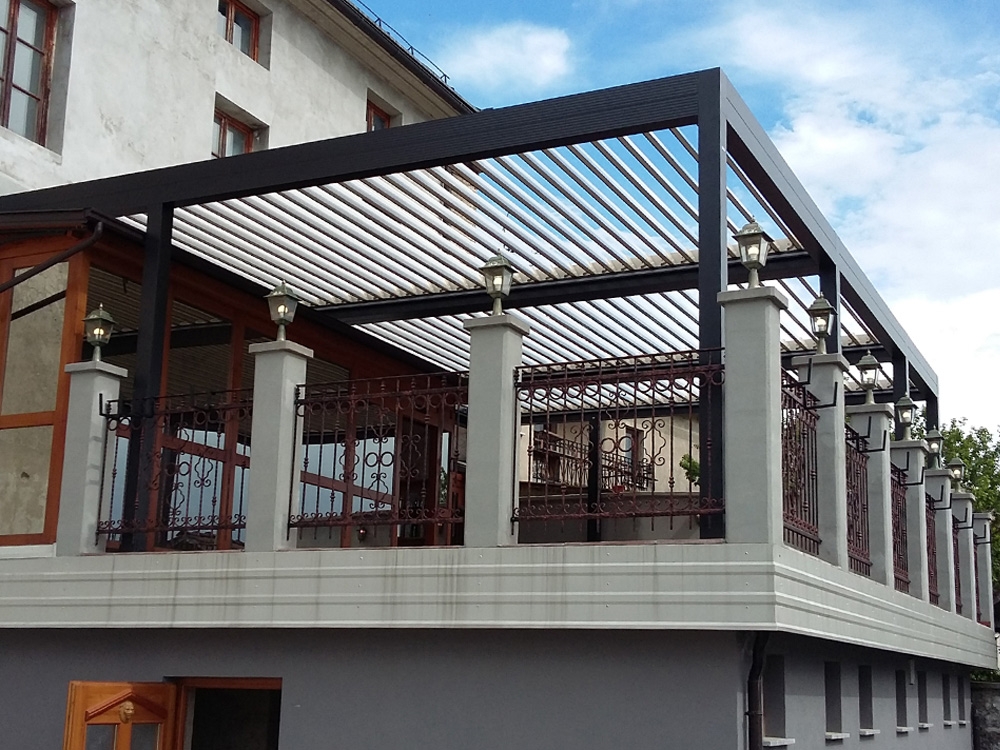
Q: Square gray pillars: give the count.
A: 10